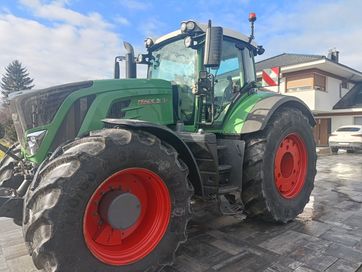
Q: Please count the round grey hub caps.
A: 1